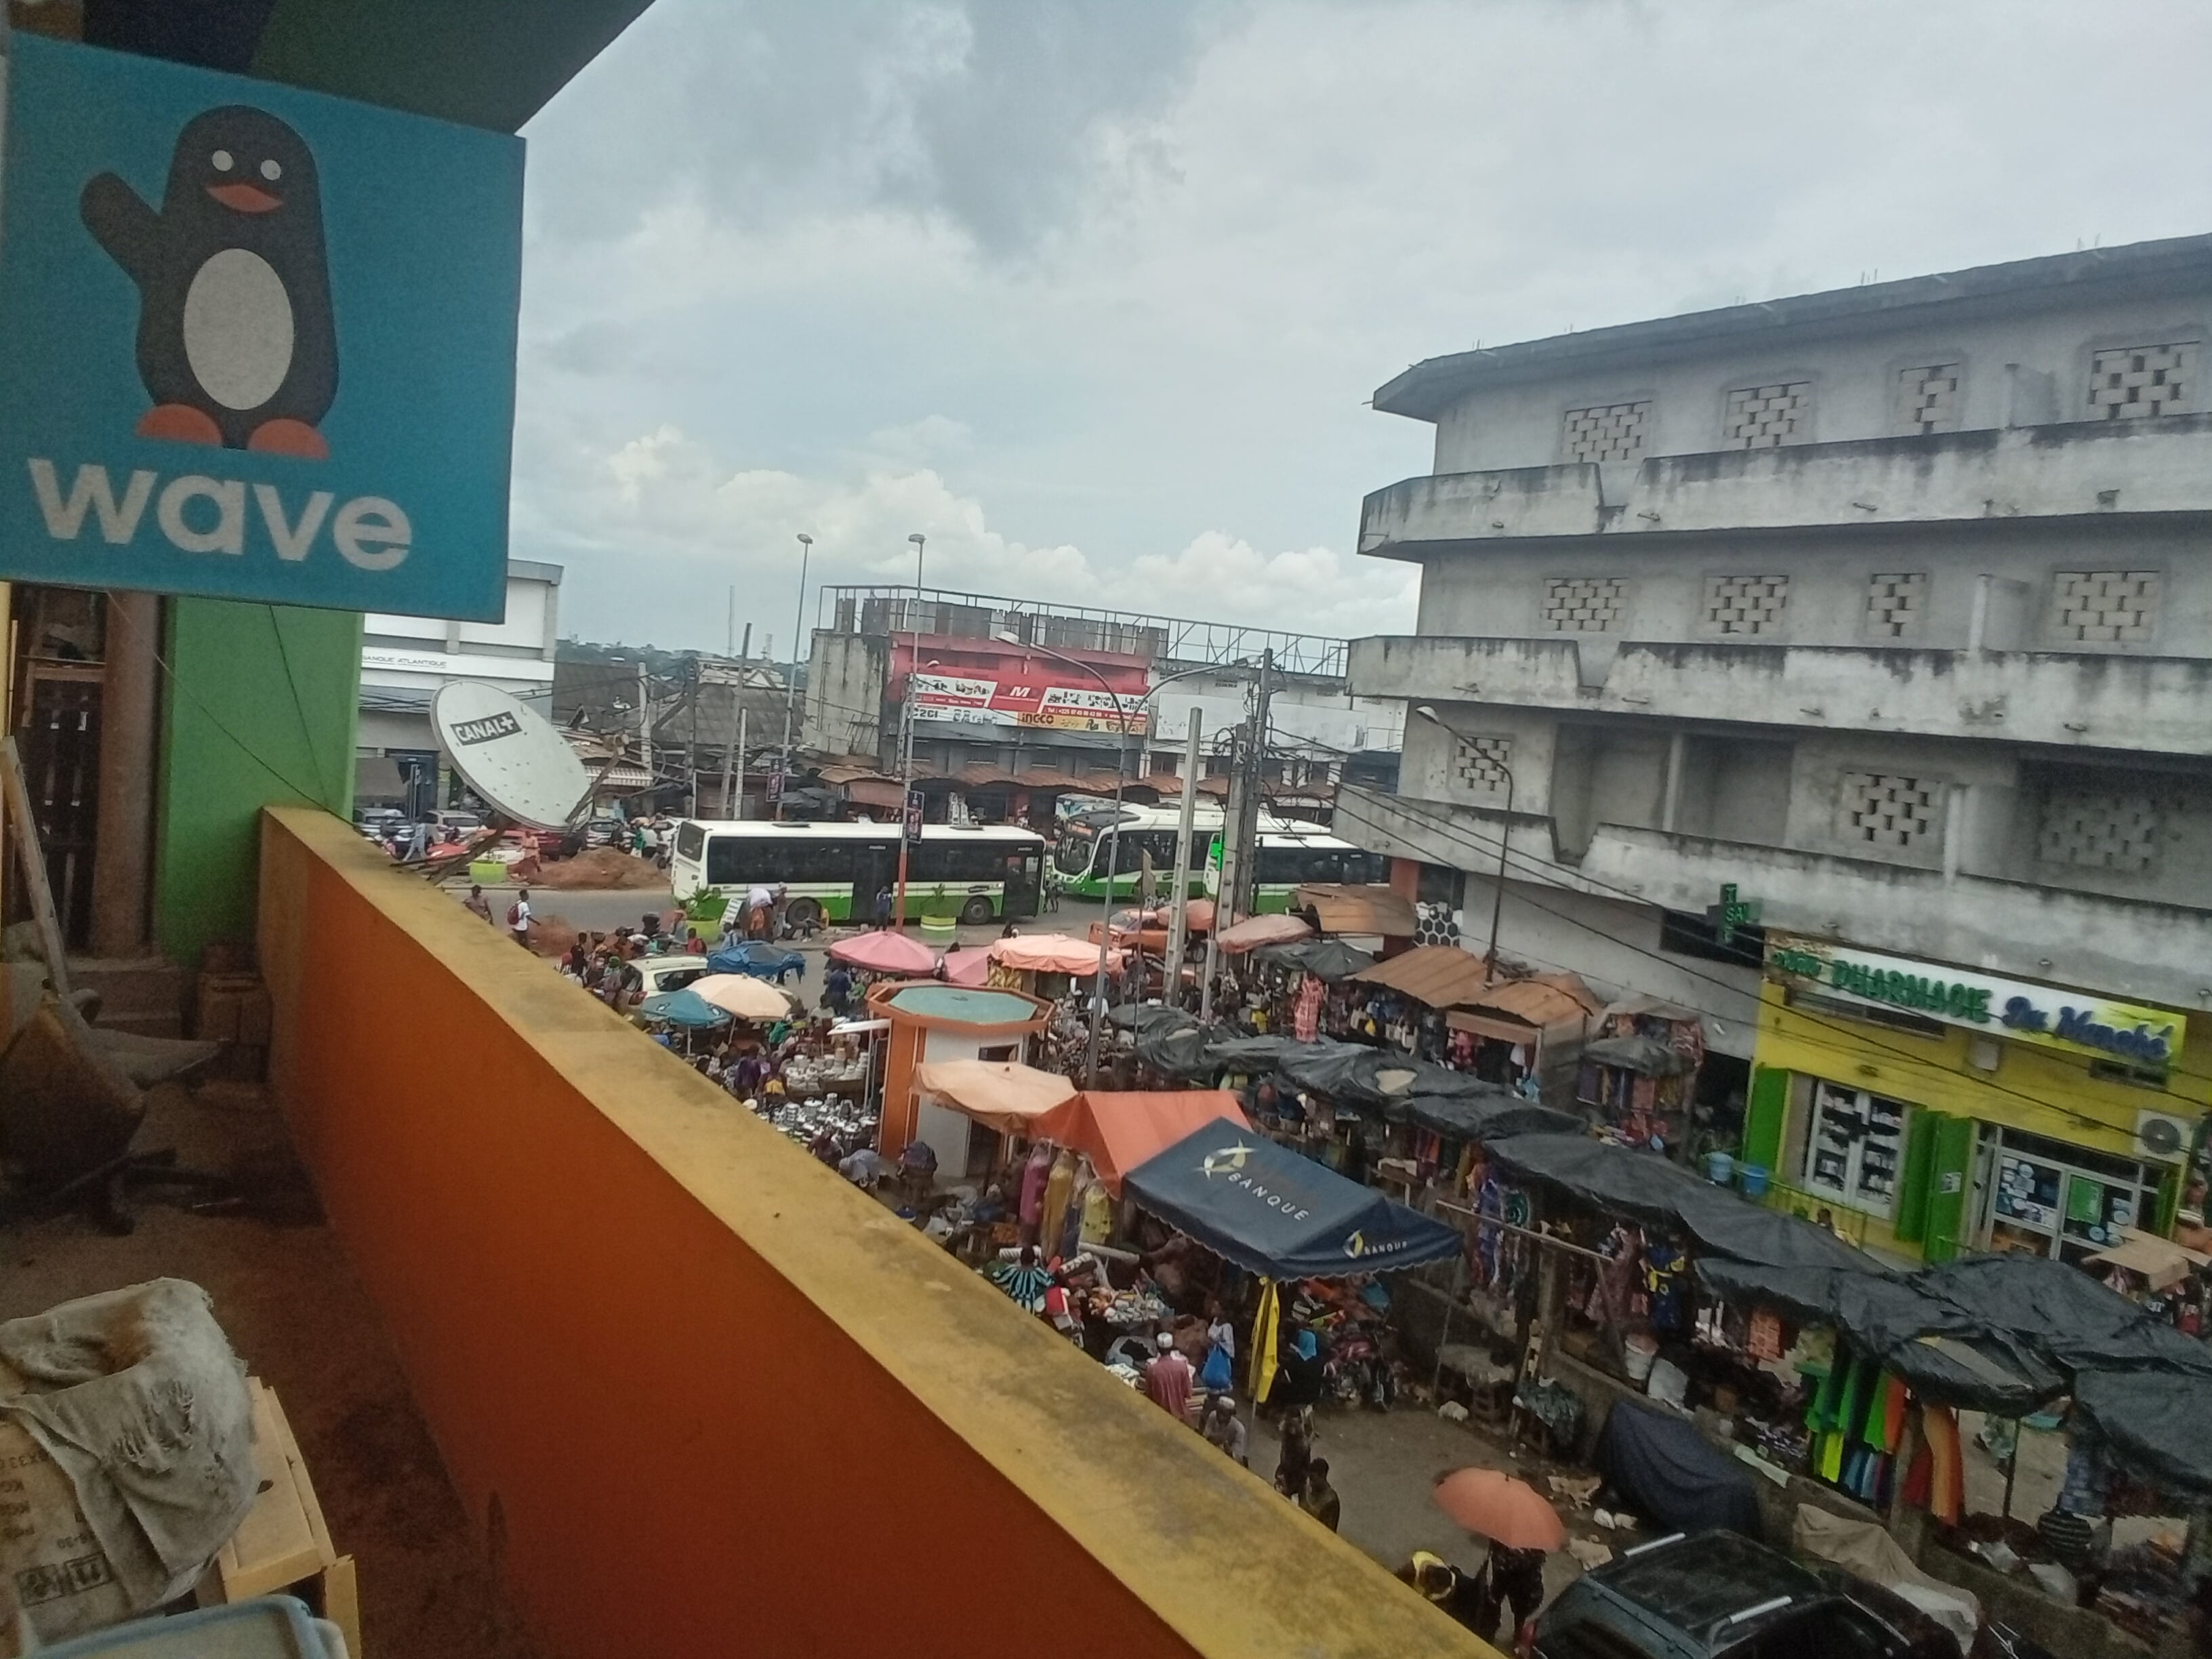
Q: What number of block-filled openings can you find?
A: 11